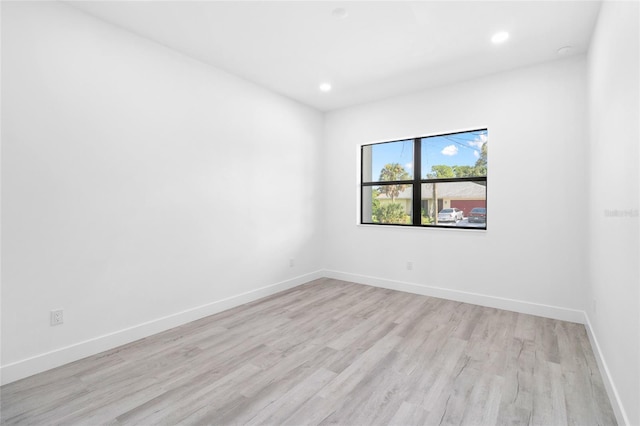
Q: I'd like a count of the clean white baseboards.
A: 3